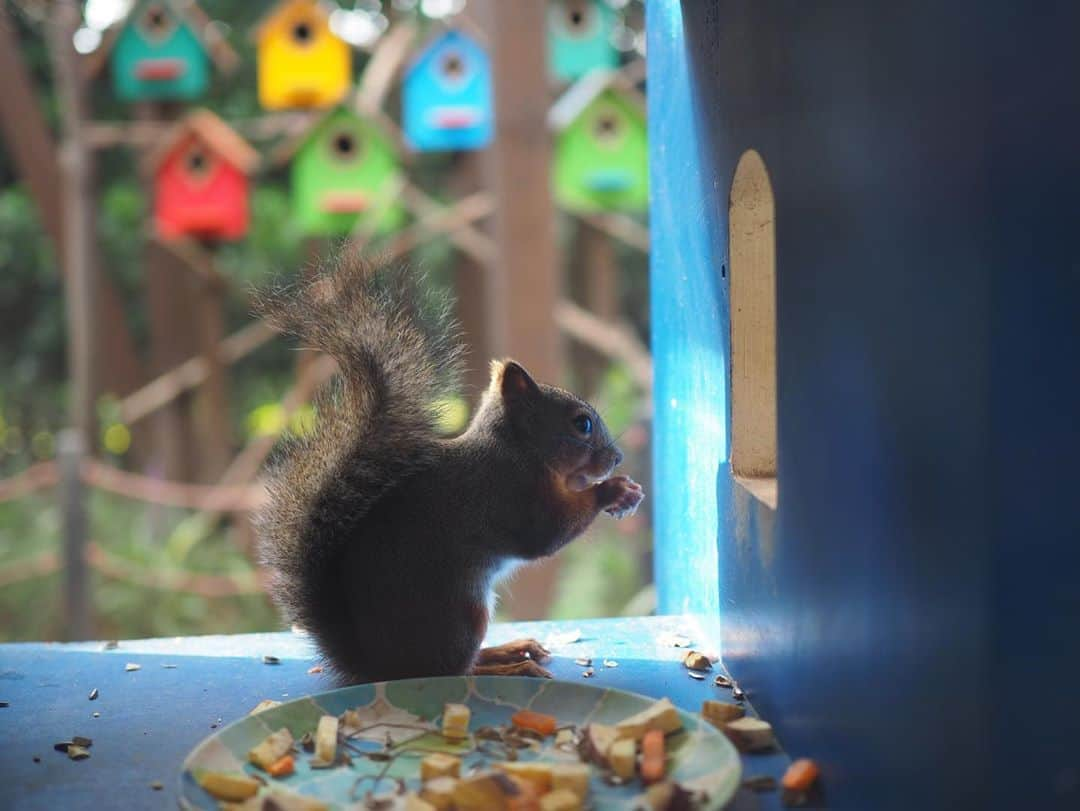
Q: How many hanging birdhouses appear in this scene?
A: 7